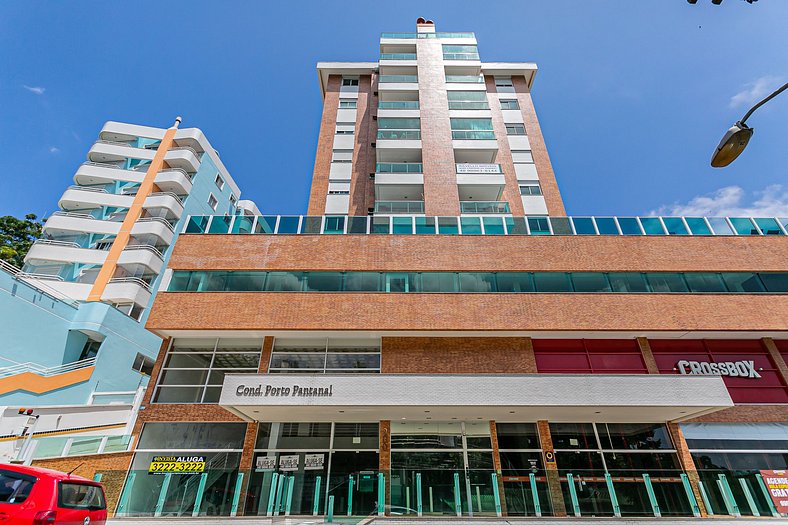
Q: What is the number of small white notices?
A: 3